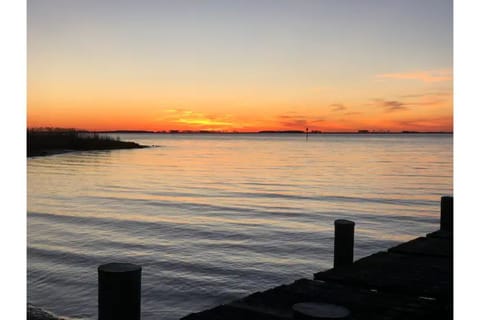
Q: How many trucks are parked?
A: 0